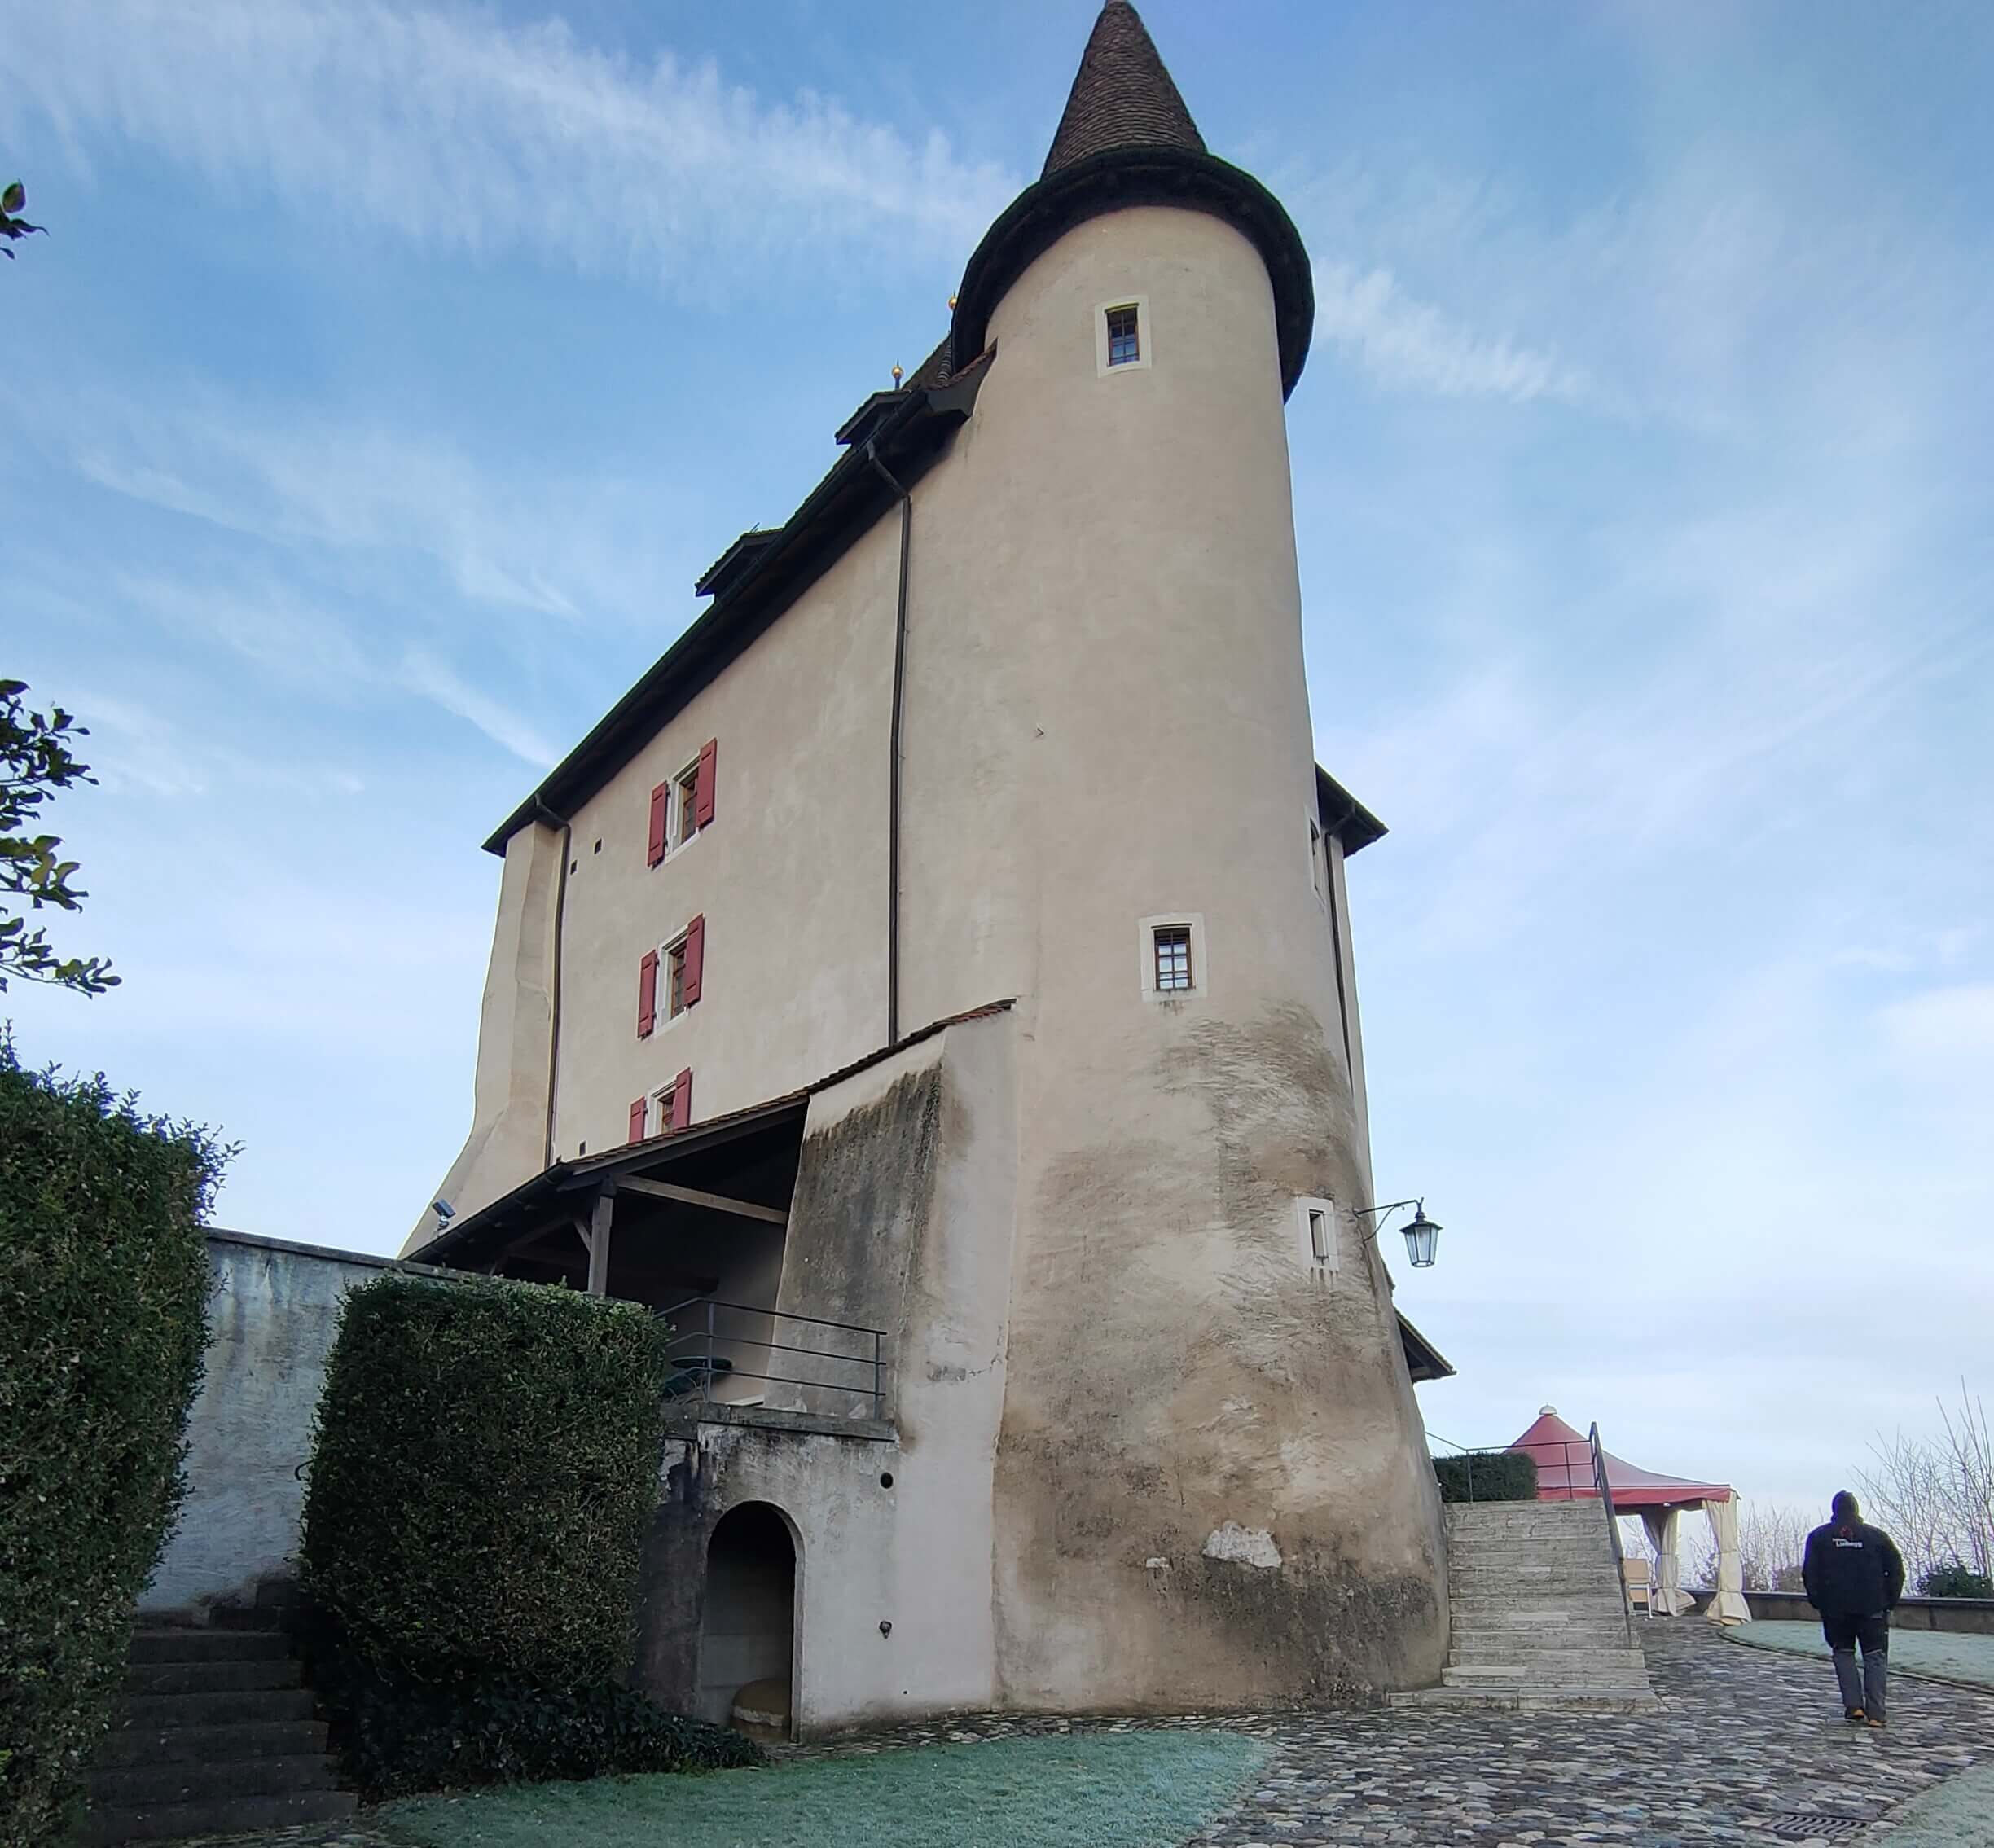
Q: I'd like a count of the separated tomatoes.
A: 0